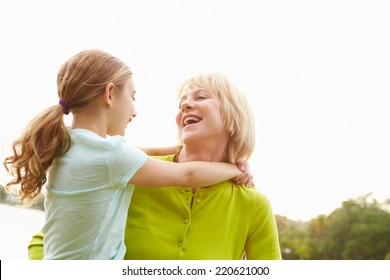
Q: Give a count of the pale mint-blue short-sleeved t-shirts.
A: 1